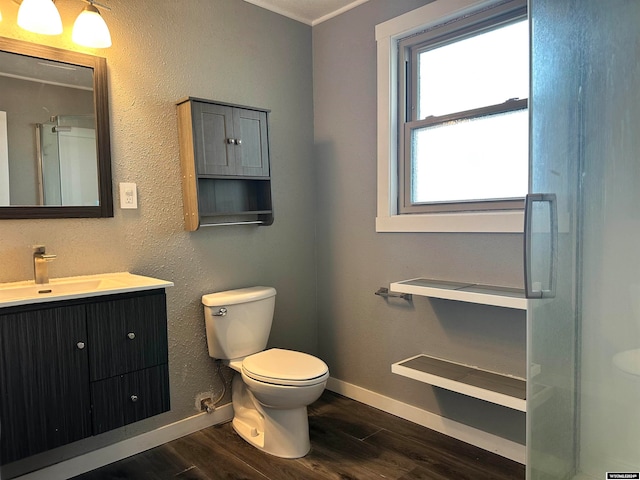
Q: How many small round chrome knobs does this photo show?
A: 5